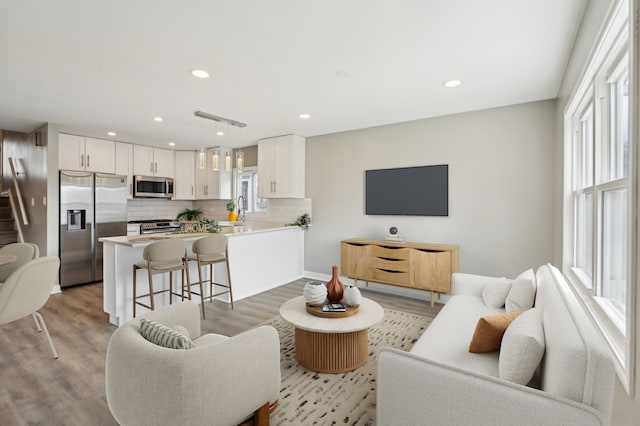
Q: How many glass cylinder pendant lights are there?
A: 4